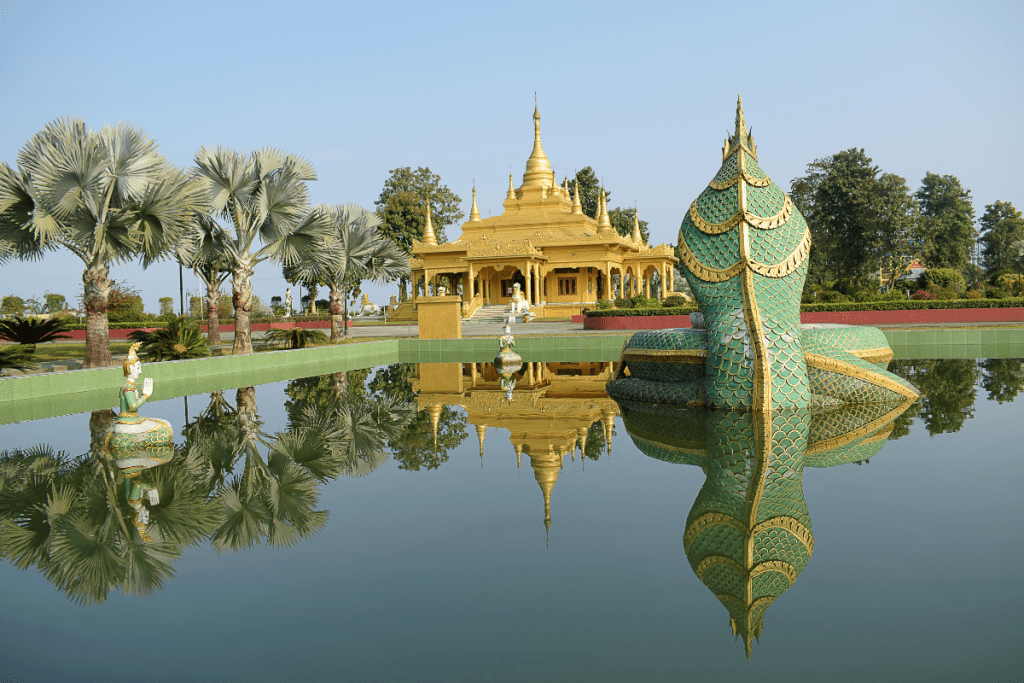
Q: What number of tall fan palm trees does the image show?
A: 4